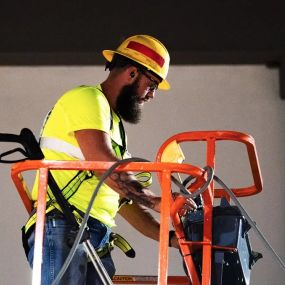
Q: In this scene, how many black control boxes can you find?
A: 1